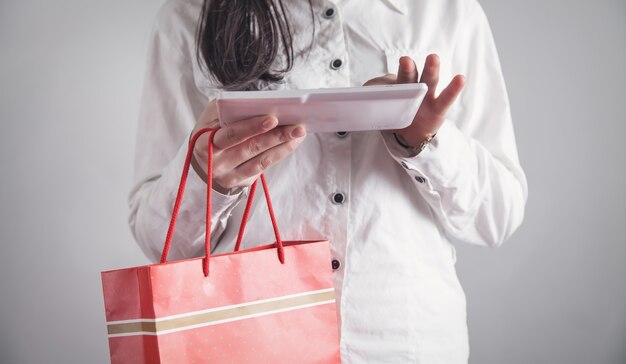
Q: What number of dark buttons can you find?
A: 7